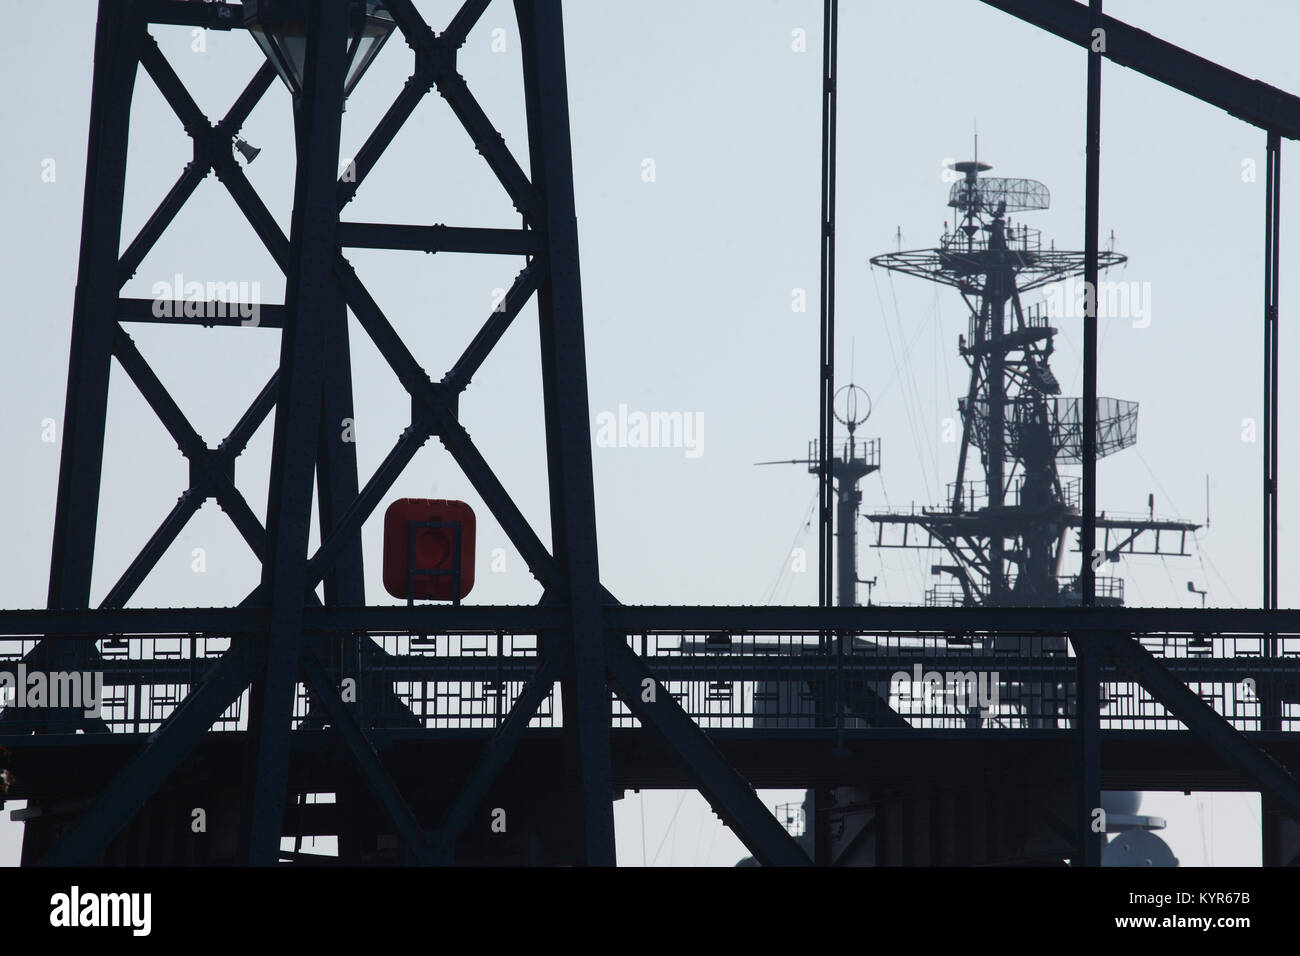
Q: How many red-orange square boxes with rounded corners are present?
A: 1